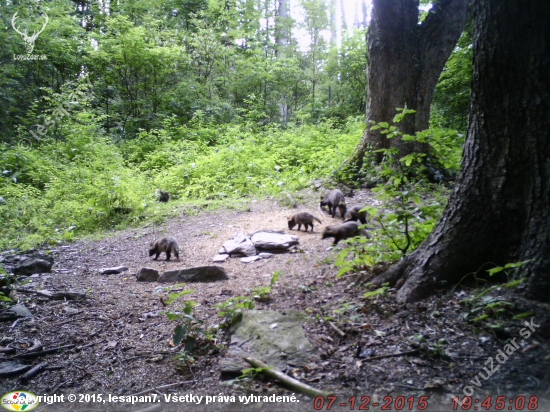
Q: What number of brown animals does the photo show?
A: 6